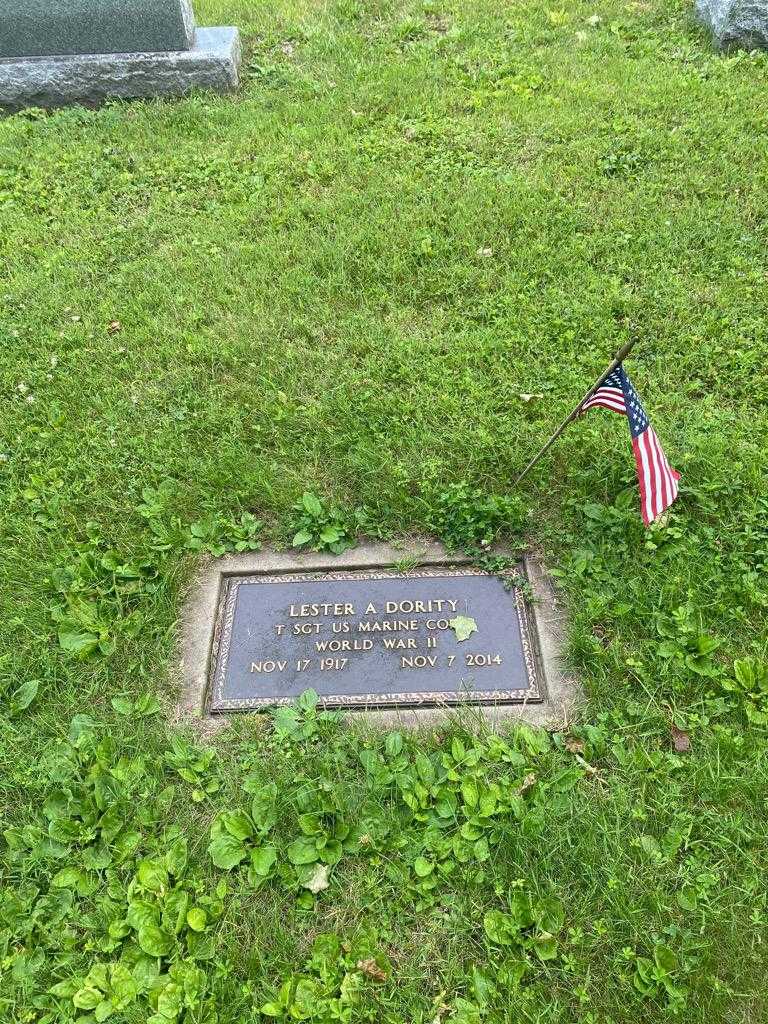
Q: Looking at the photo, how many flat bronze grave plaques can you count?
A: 1